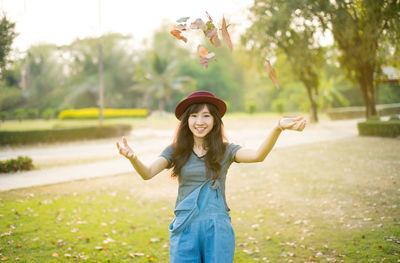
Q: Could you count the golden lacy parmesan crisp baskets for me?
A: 0